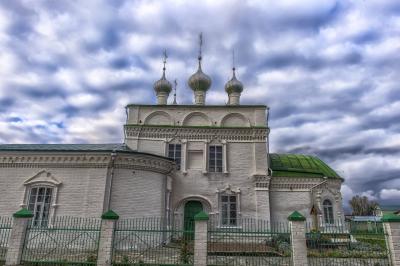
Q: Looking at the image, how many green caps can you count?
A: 5